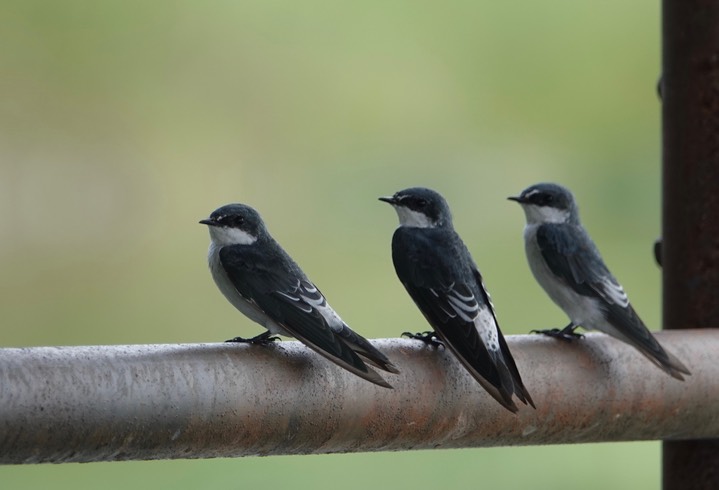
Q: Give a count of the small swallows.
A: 3